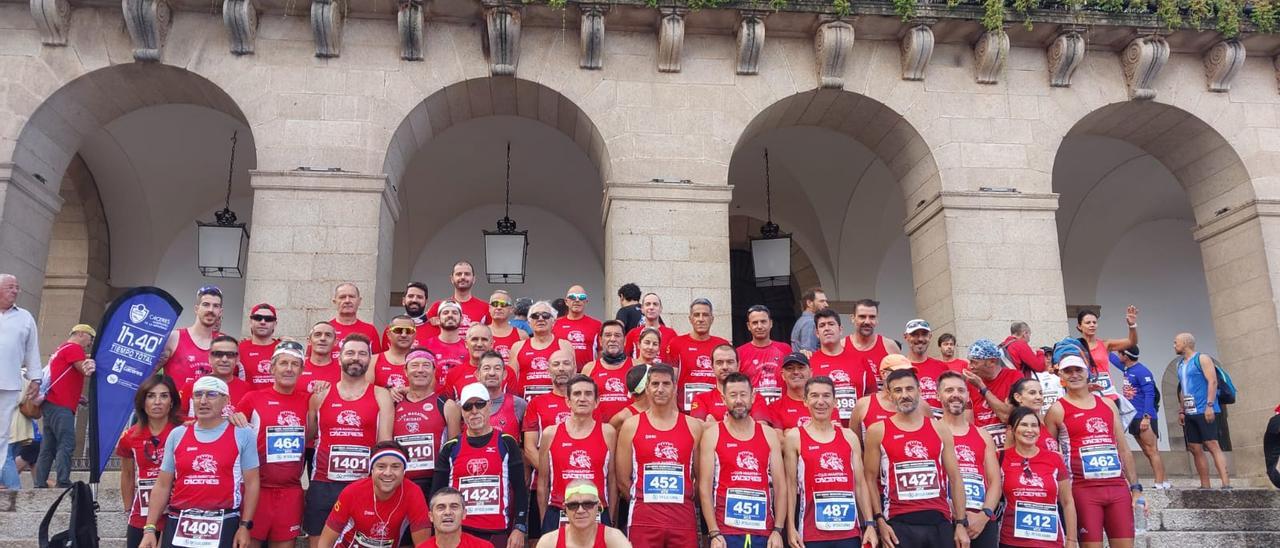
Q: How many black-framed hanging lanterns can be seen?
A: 3